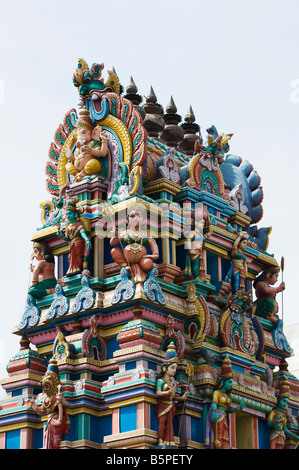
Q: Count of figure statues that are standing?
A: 7